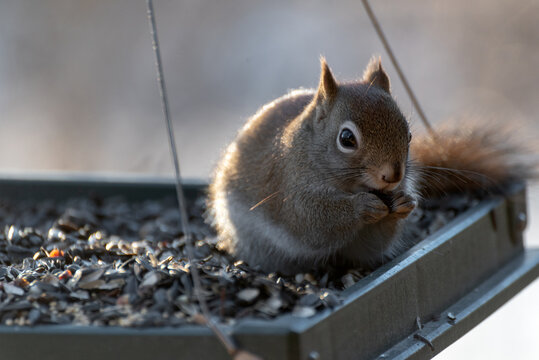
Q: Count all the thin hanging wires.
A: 2